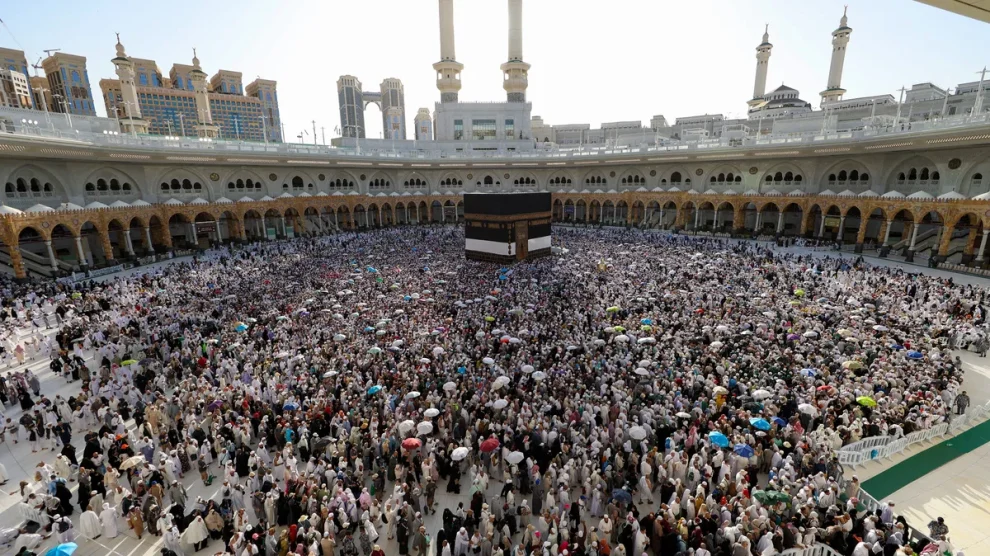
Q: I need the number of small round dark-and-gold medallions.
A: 11